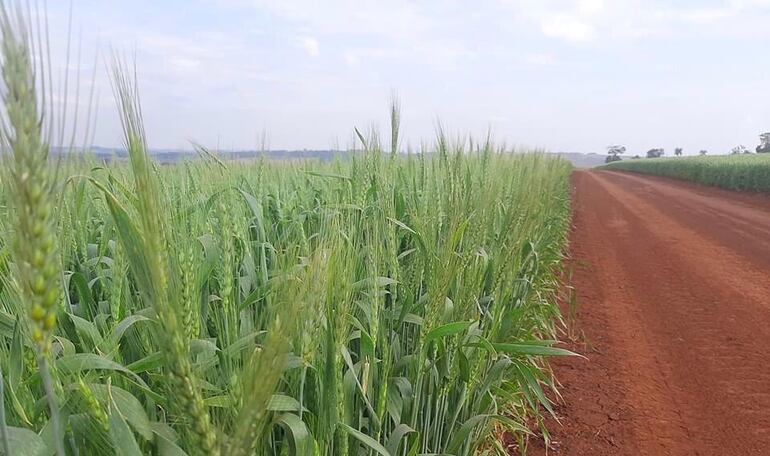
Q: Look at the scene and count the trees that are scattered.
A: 6